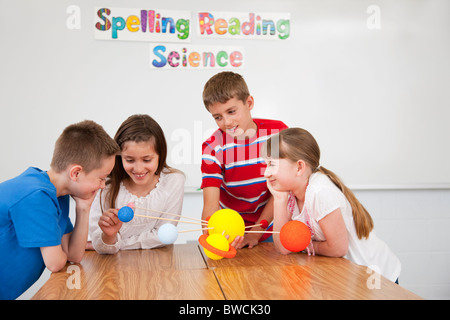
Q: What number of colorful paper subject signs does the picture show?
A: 3